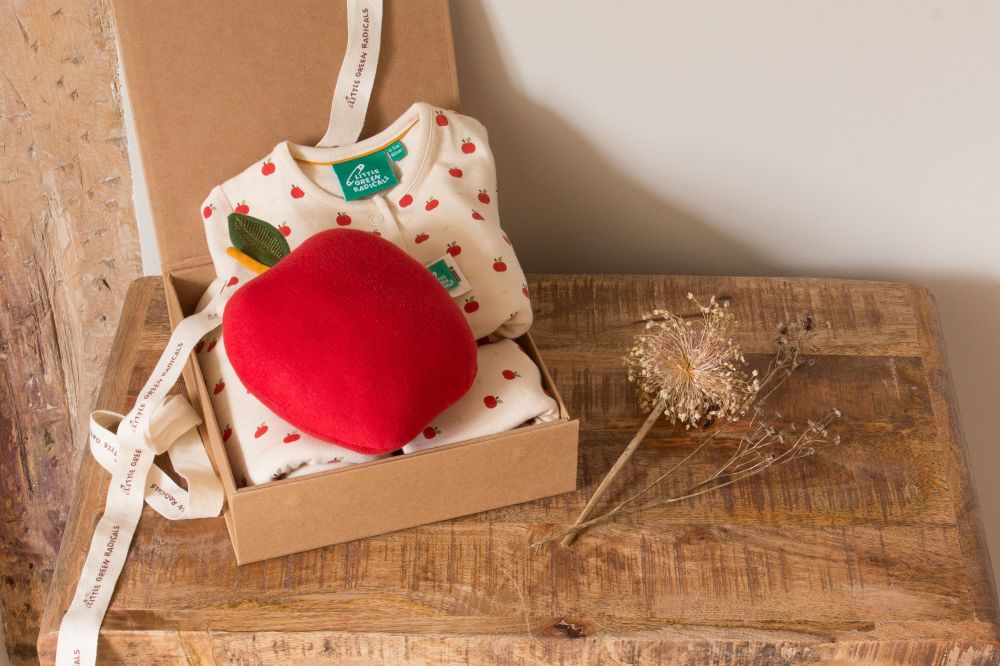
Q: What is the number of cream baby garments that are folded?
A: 1